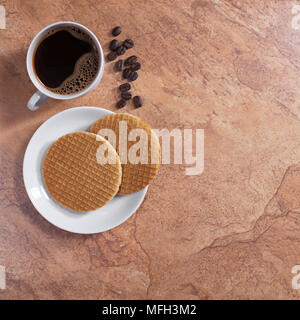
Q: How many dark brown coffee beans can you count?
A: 14